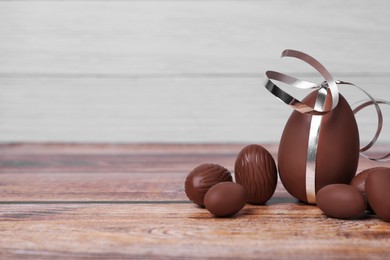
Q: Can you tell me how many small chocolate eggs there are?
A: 6